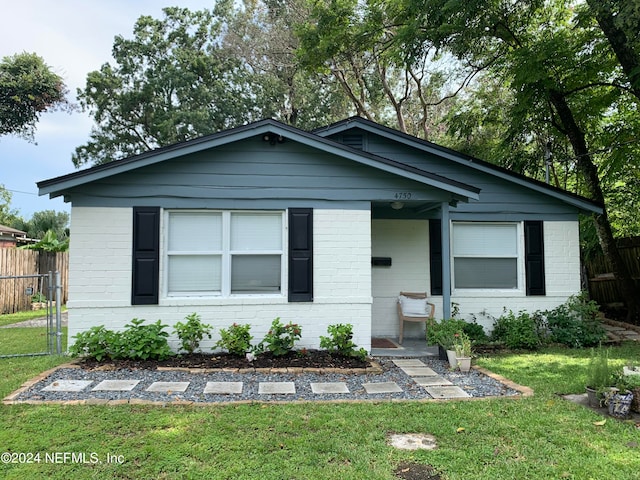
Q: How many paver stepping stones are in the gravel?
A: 11